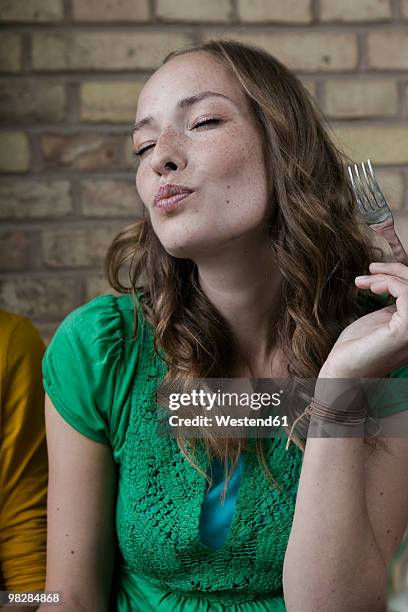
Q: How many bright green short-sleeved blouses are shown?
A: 1